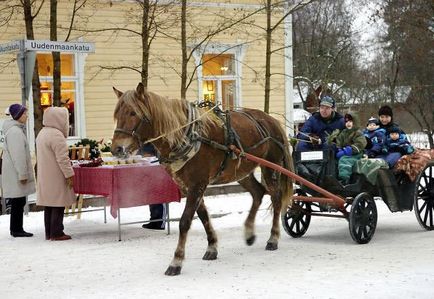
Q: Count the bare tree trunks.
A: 5